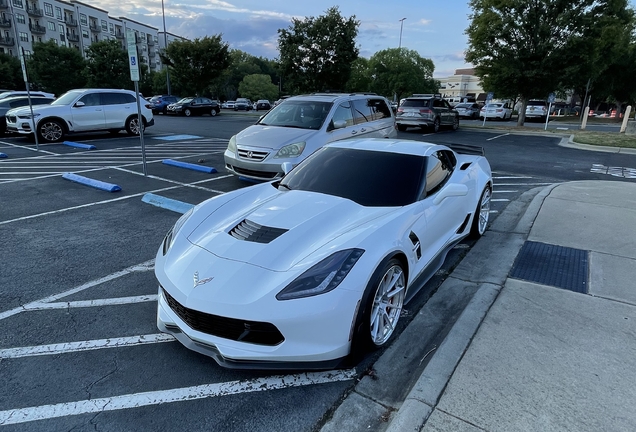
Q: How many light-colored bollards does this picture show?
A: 2